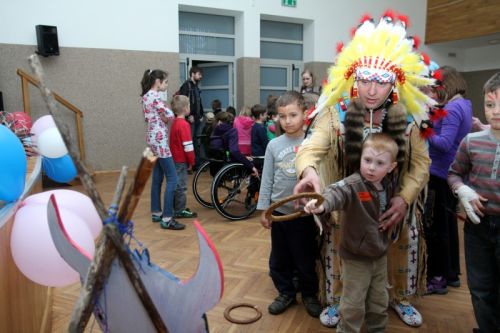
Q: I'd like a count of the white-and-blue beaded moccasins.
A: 2